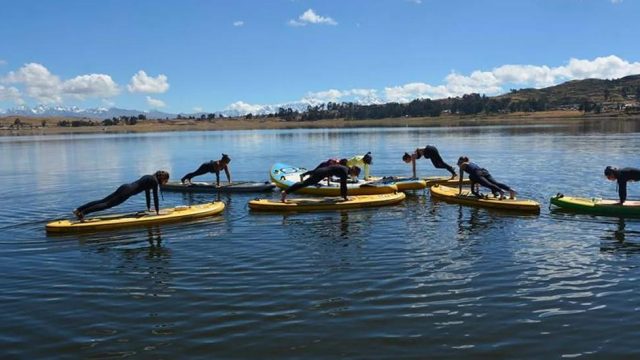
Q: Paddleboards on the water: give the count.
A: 8